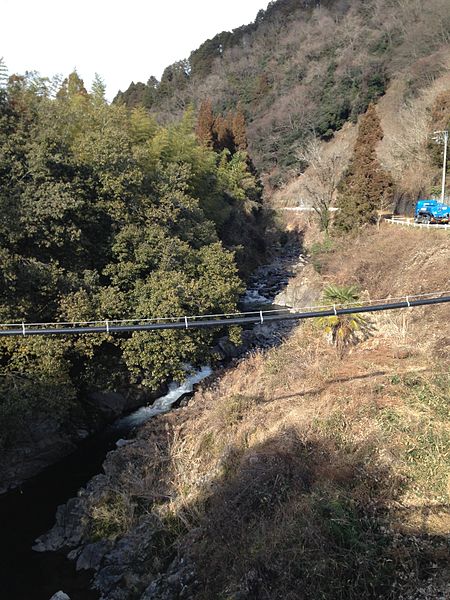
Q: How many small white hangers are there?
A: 6